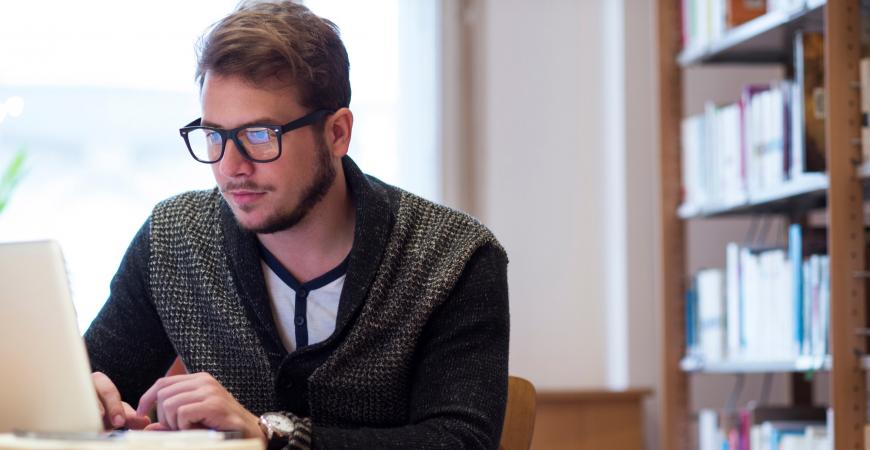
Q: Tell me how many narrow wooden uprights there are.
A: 2